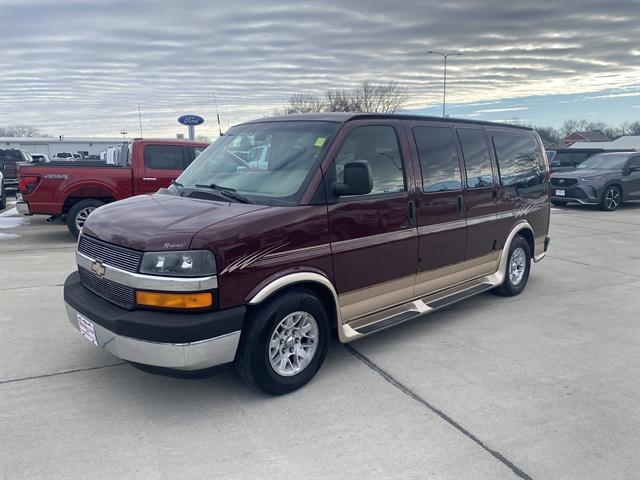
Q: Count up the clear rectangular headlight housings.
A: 1